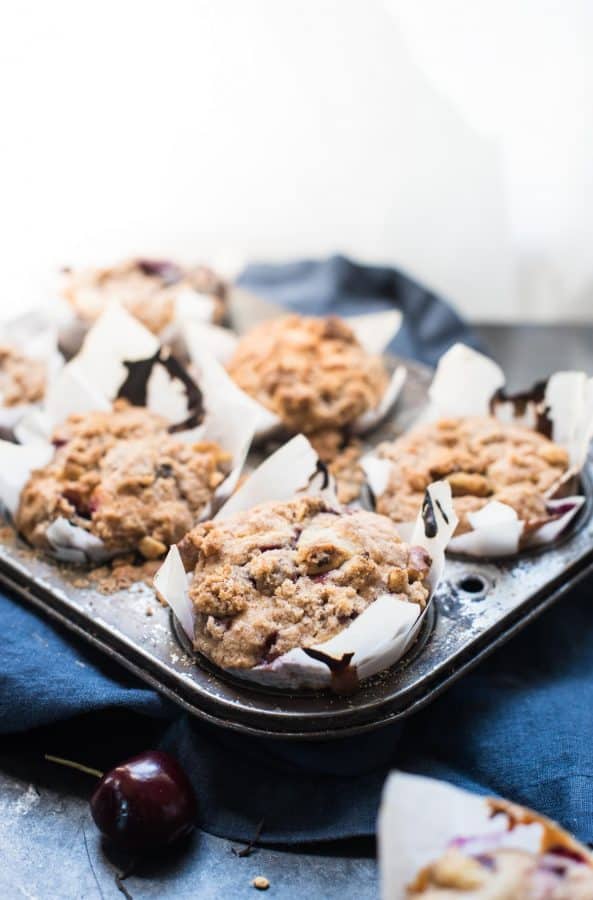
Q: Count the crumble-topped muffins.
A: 7